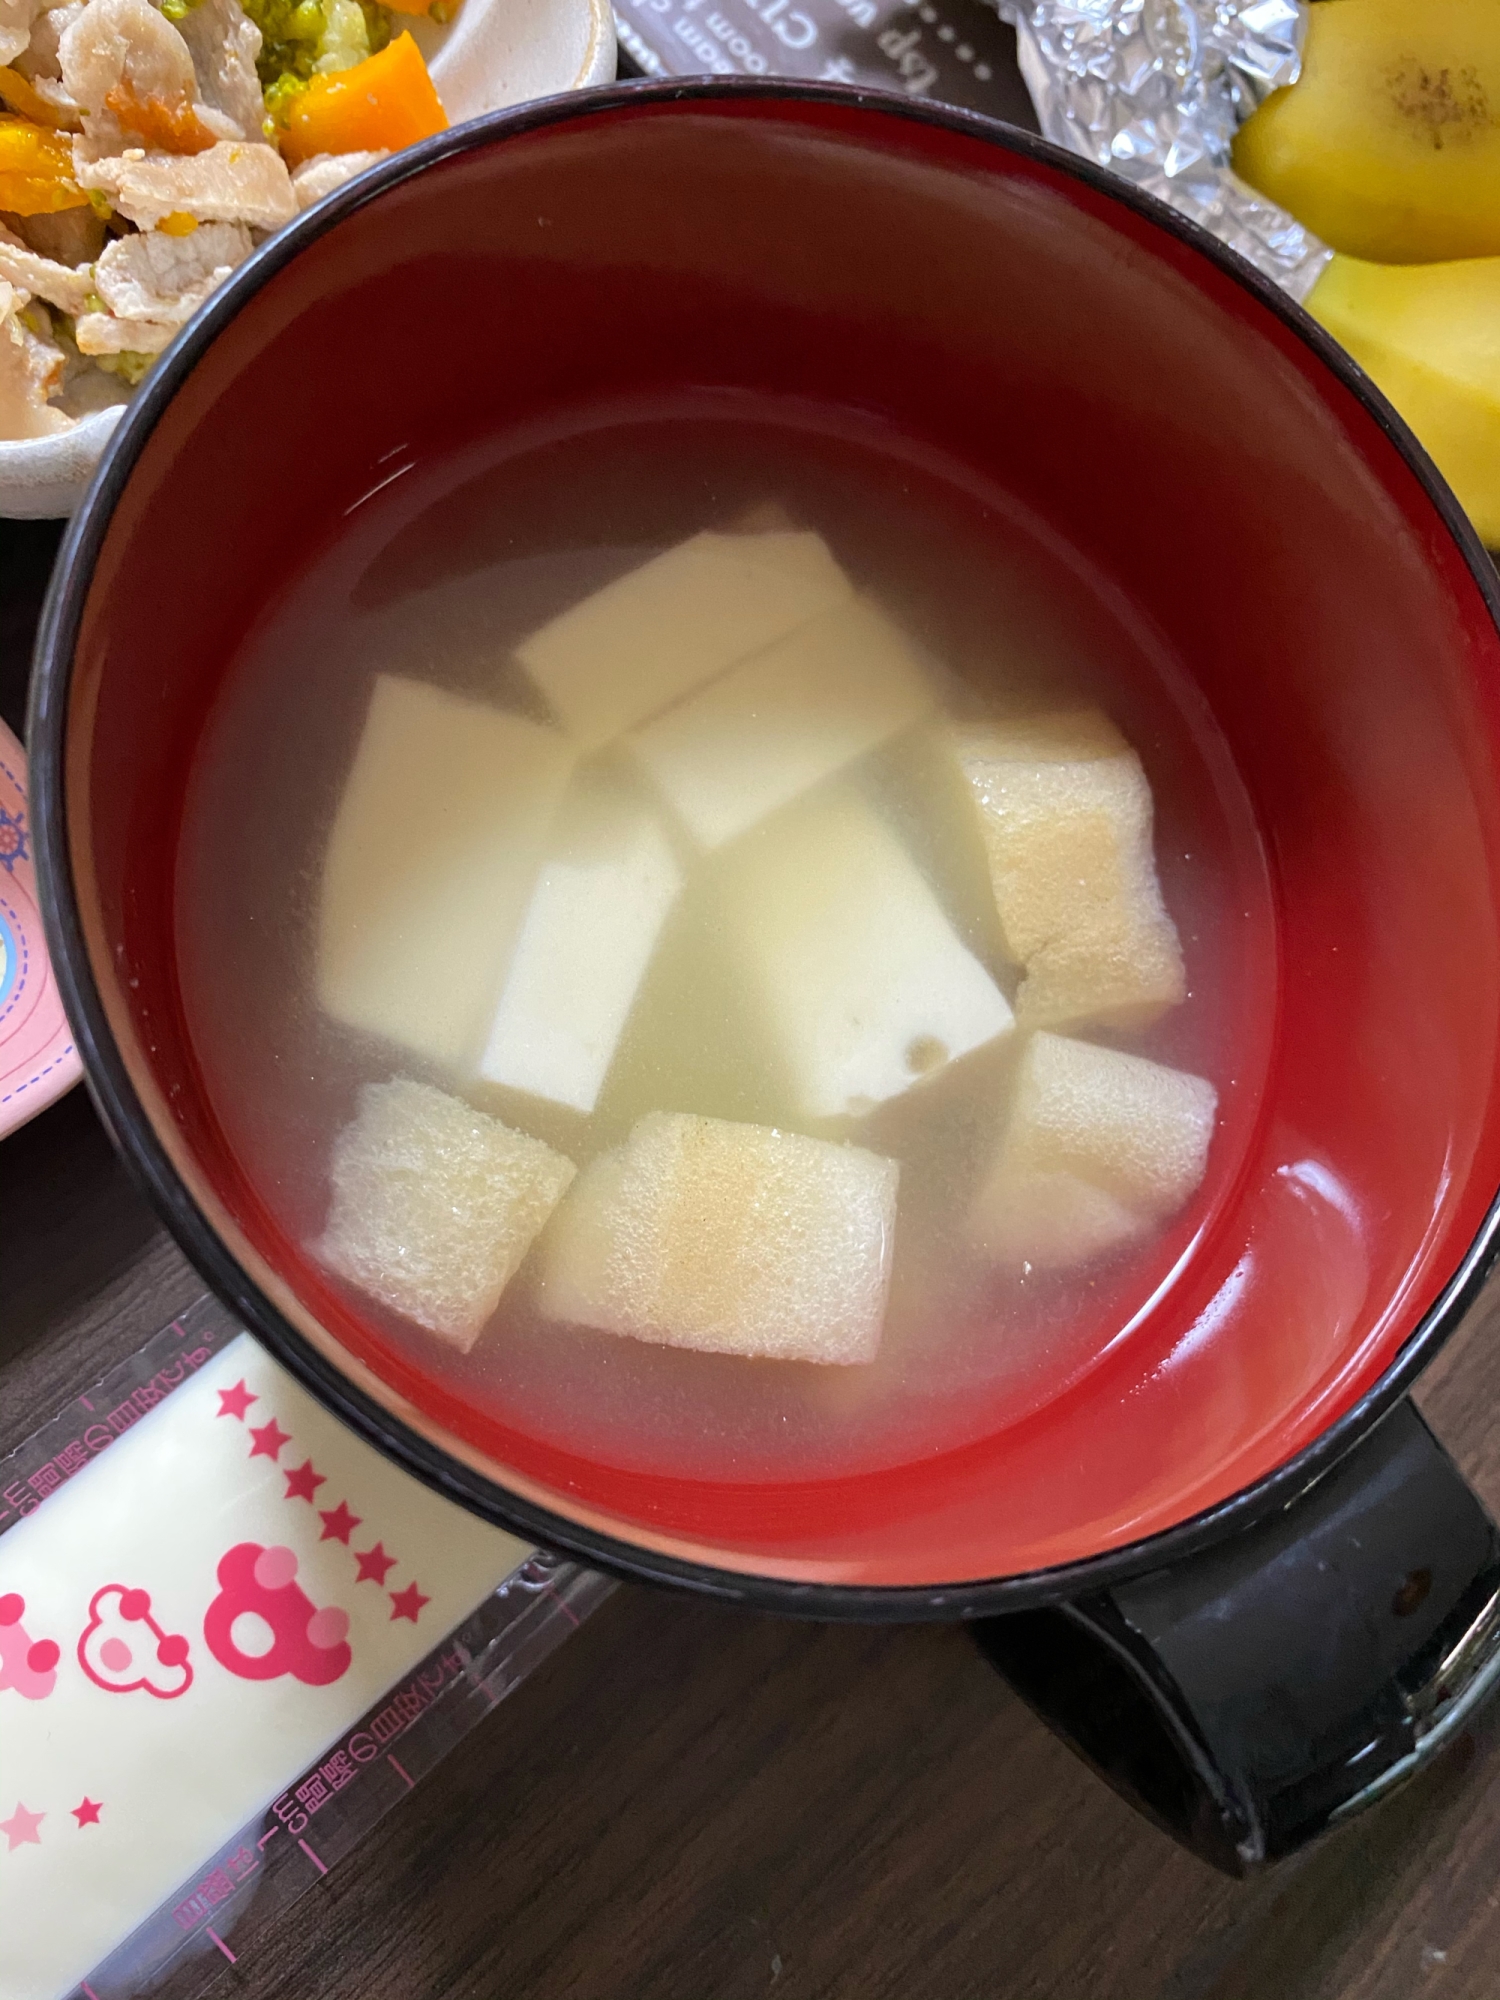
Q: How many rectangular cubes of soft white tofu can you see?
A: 5